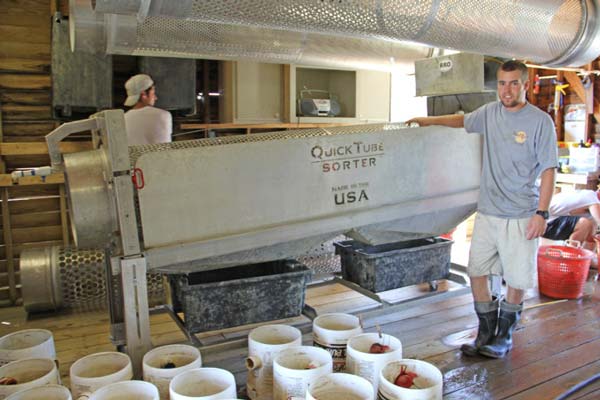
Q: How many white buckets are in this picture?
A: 13